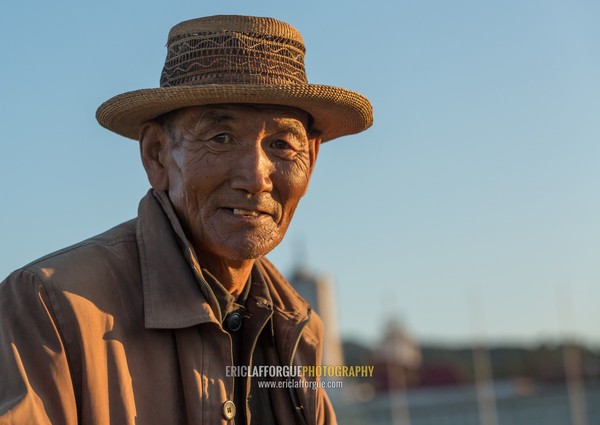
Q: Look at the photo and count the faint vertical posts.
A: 3